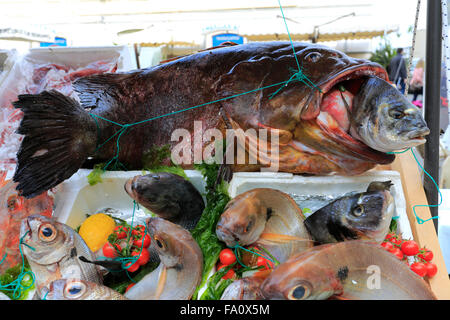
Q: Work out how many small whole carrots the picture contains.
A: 0